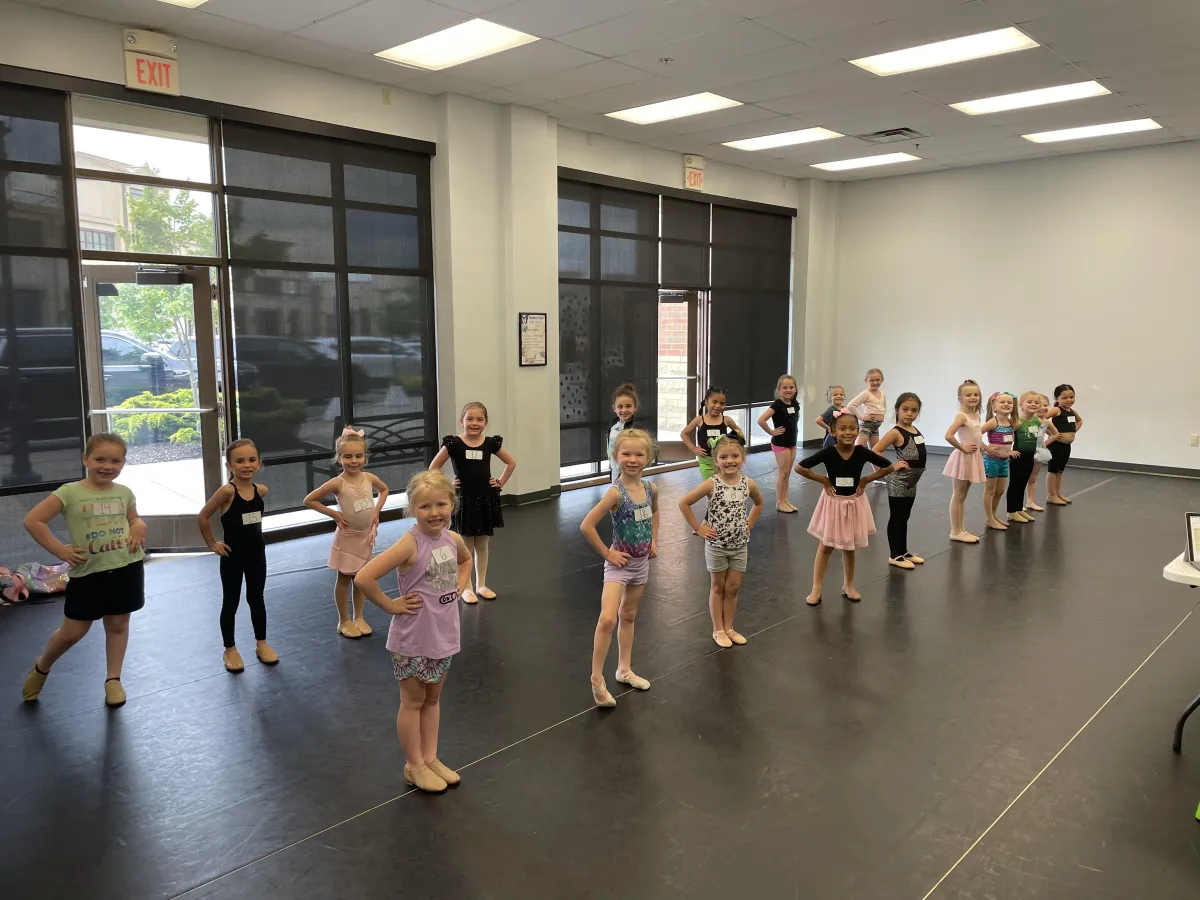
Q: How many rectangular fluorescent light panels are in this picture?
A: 8